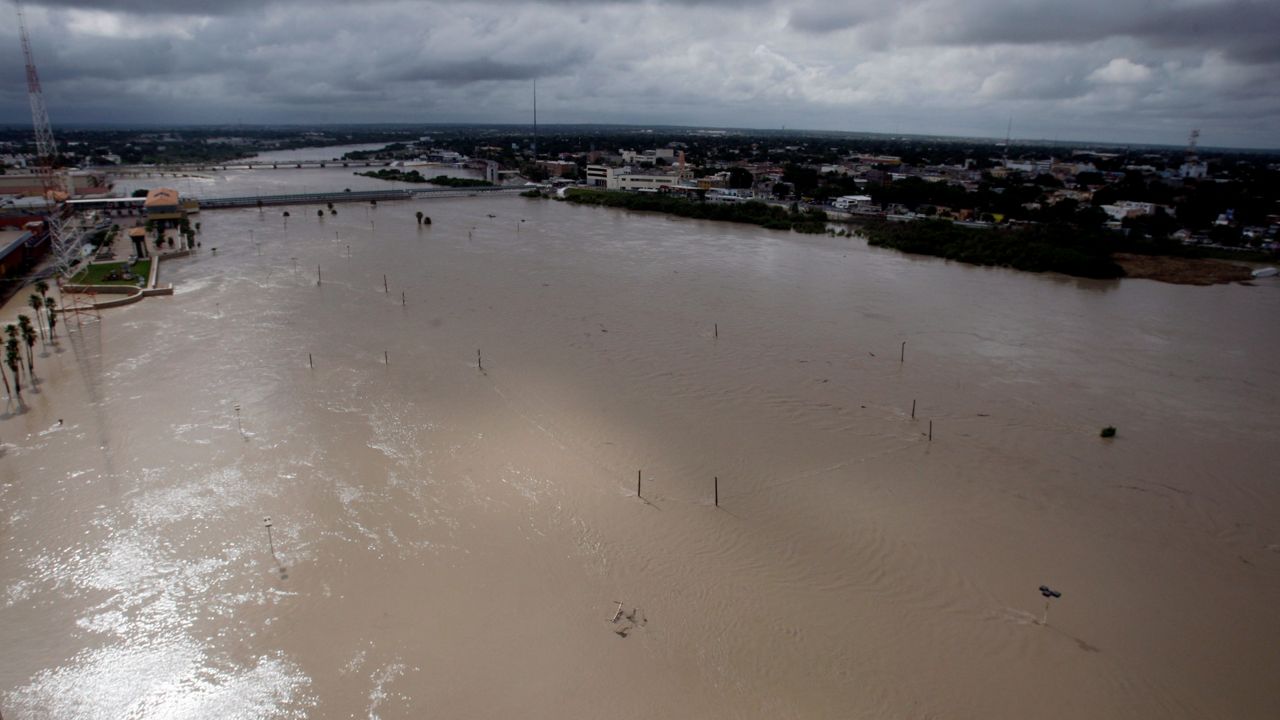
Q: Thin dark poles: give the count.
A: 12